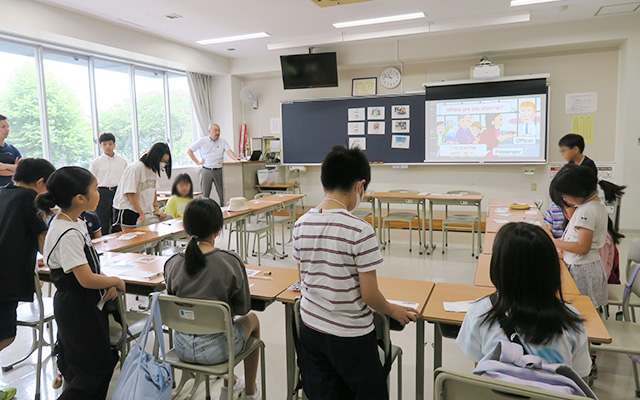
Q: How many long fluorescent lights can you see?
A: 3